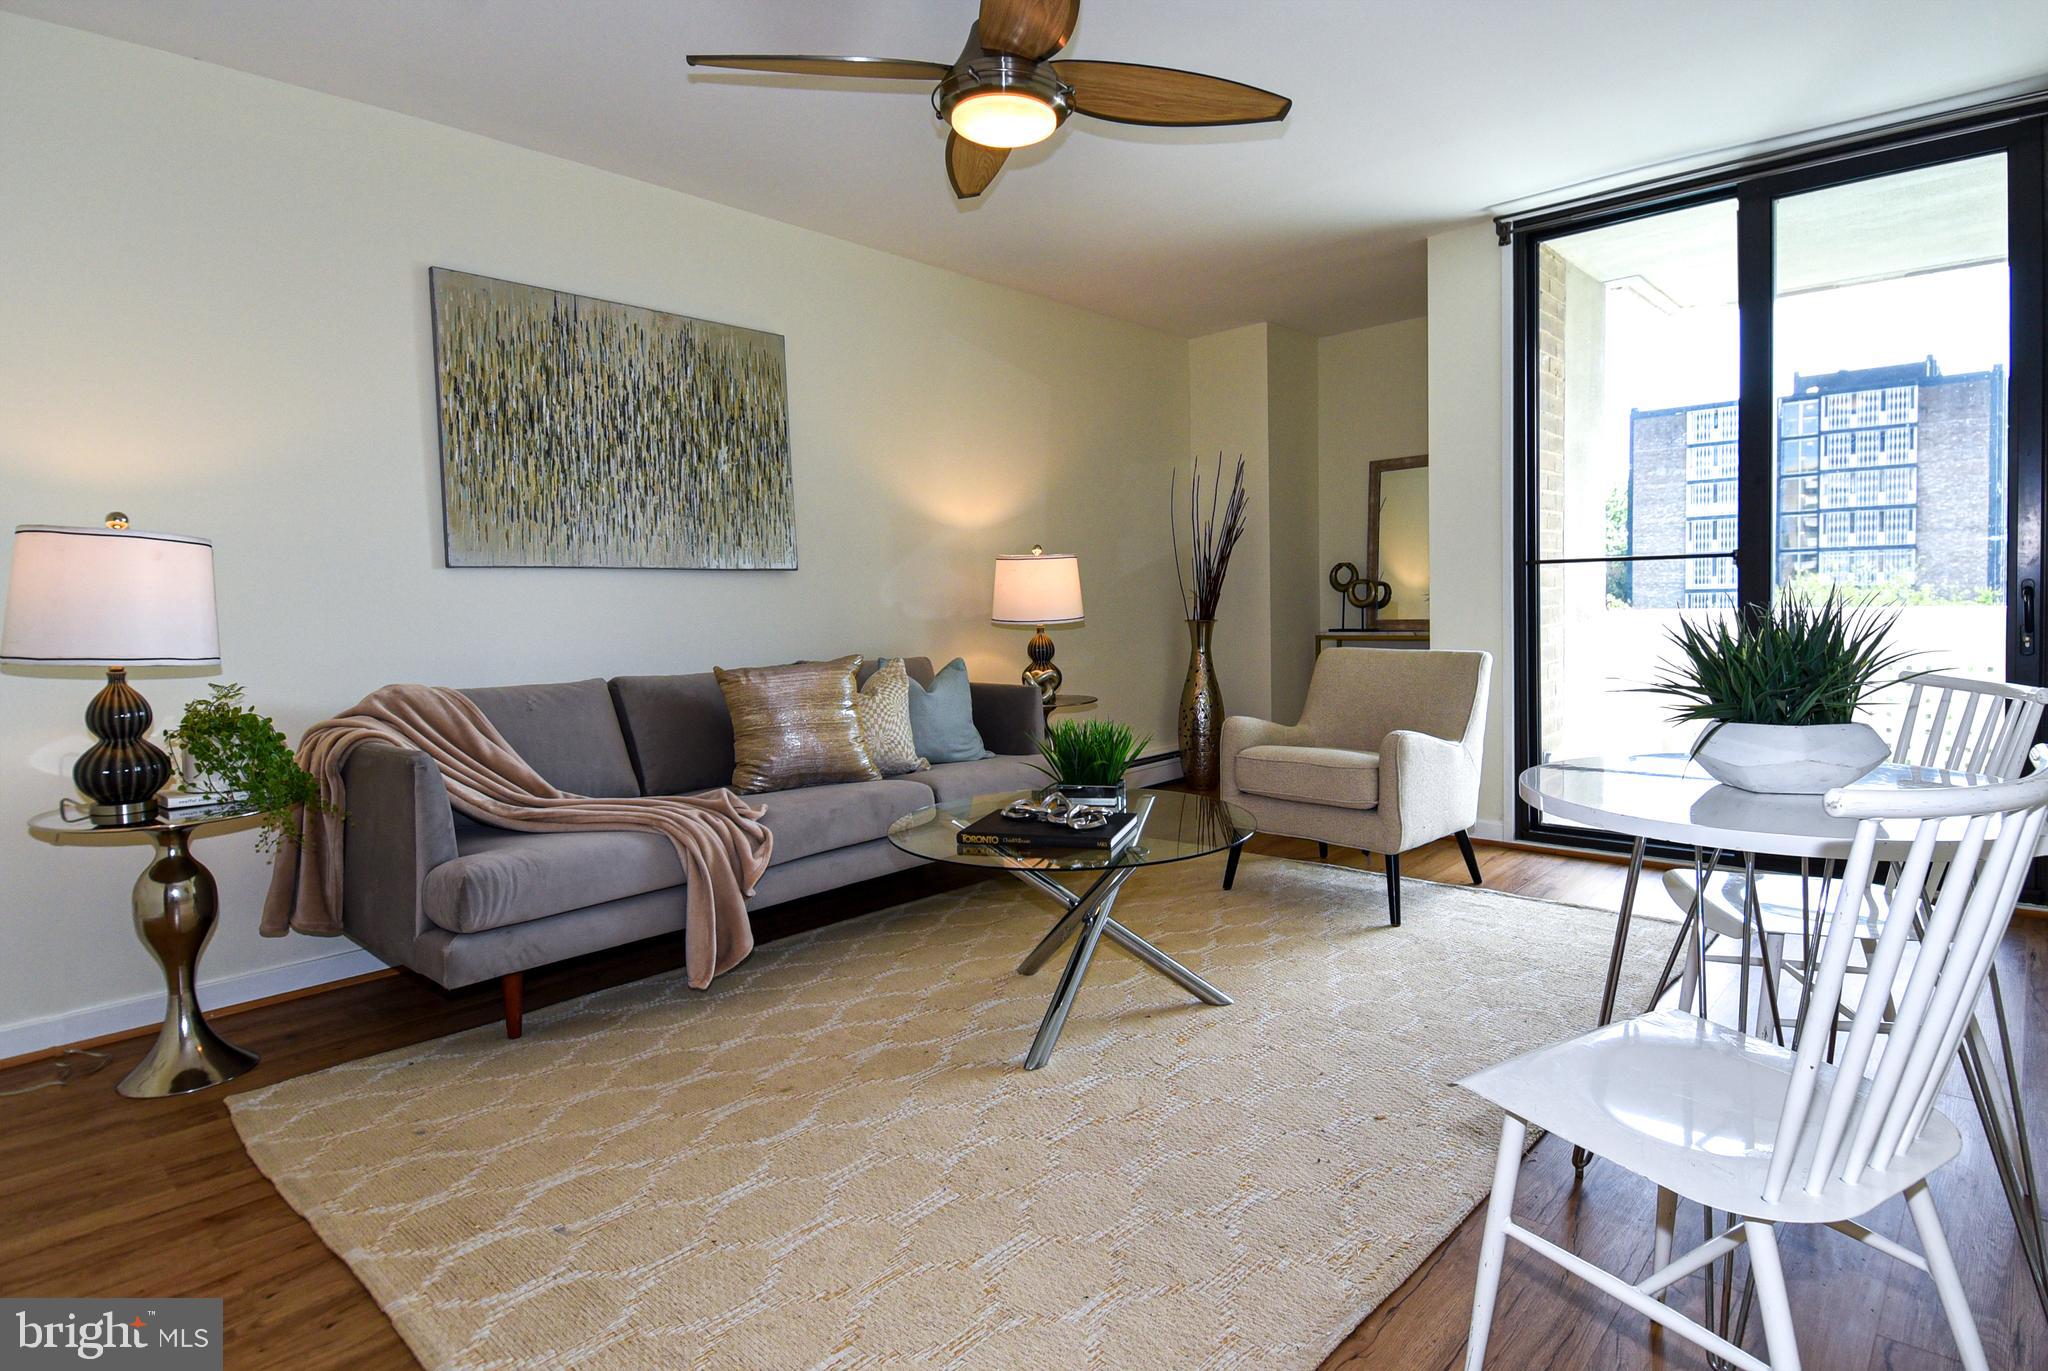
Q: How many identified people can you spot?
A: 0